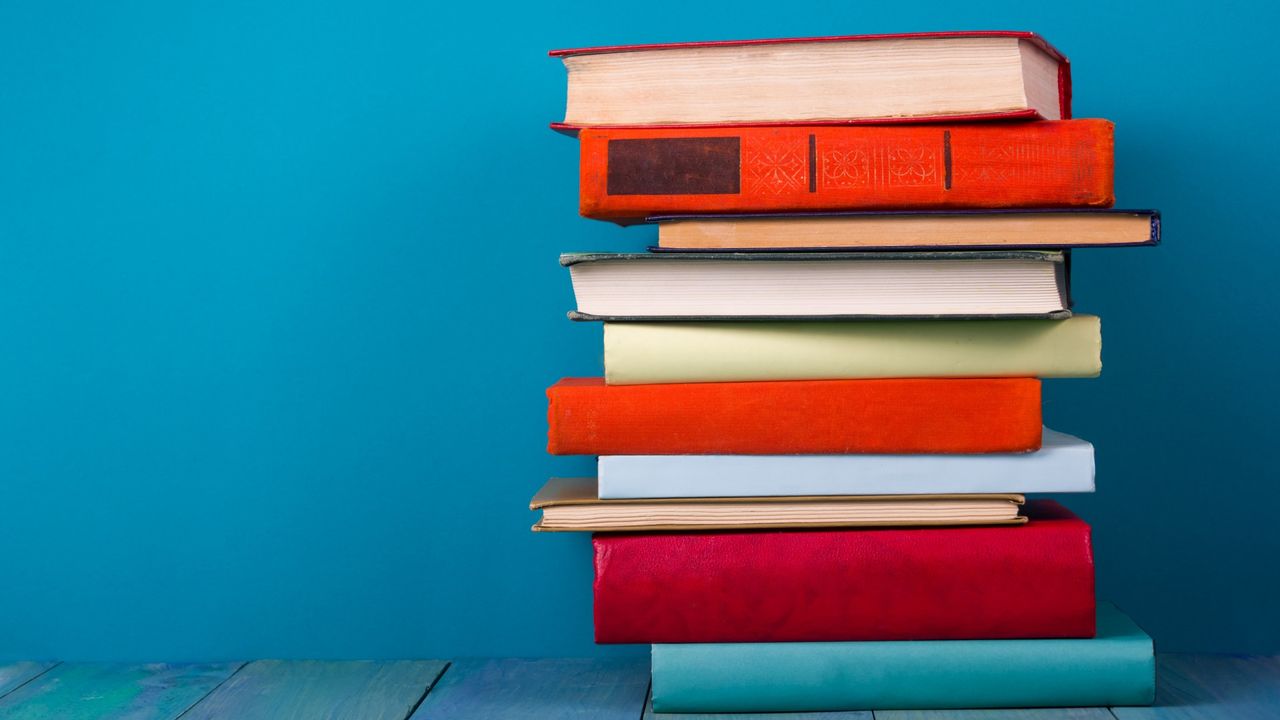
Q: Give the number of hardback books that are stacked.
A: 10